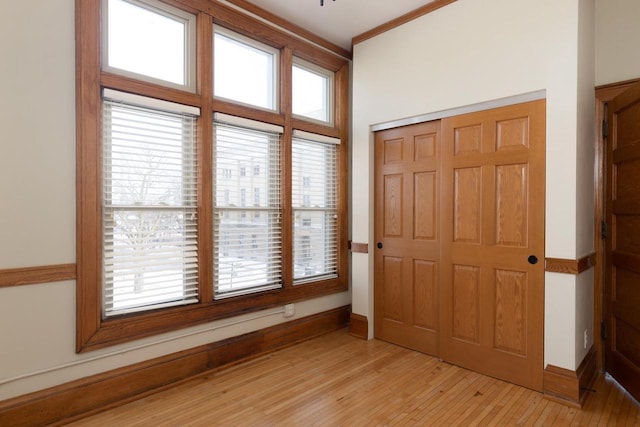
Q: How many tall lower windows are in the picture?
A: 3